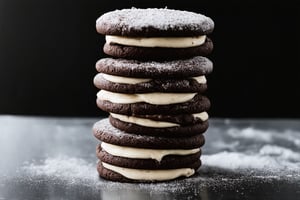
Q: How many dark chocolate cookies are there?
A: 9